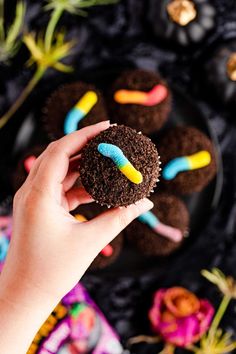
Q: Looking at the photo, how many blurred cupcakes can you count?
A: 6